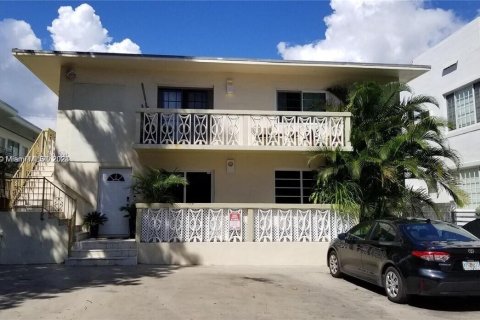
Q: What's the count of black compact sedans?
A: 1